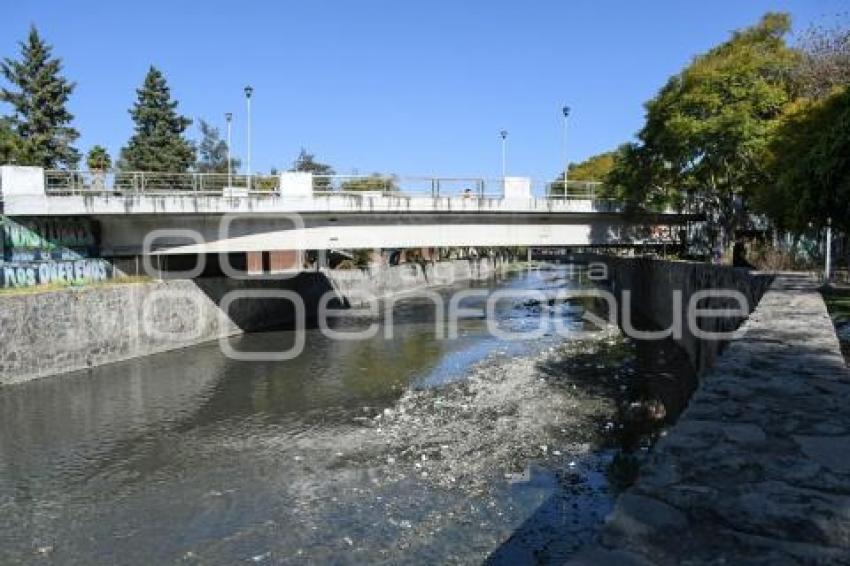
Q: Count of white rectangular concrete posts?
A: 3